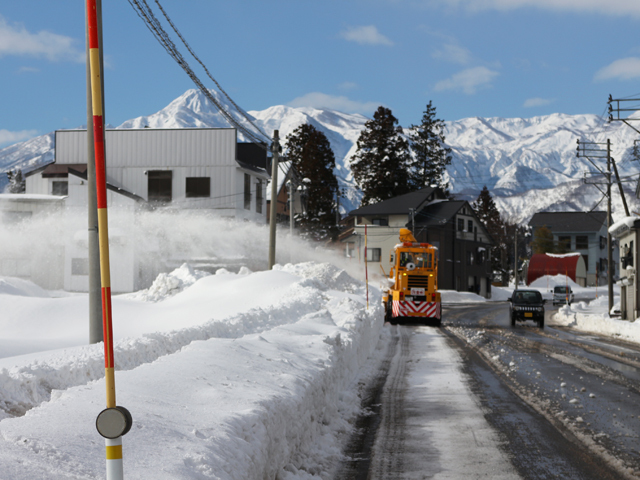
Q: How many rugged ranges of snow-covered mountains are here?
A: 1